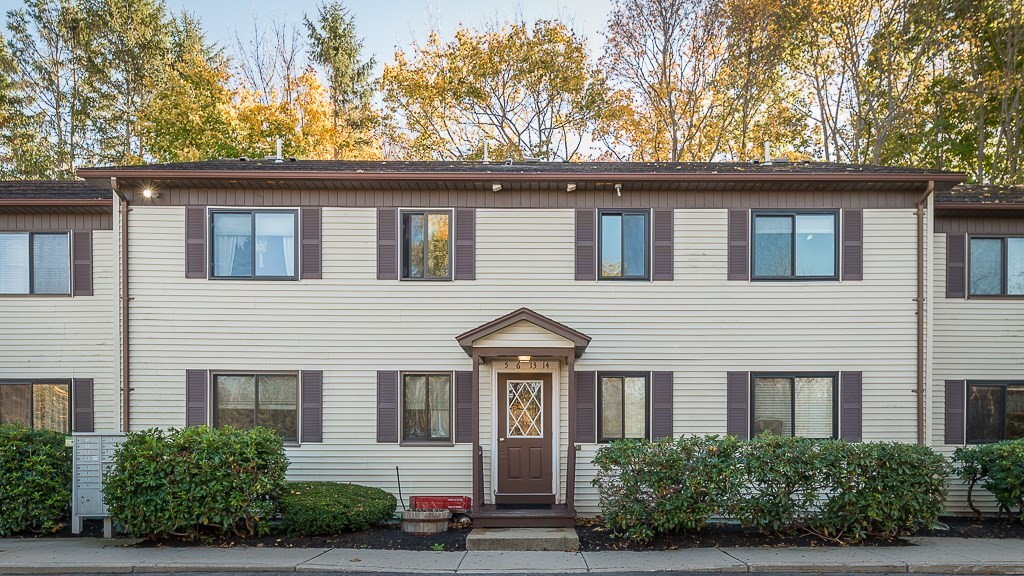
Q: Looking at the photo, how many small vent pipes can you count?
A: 3